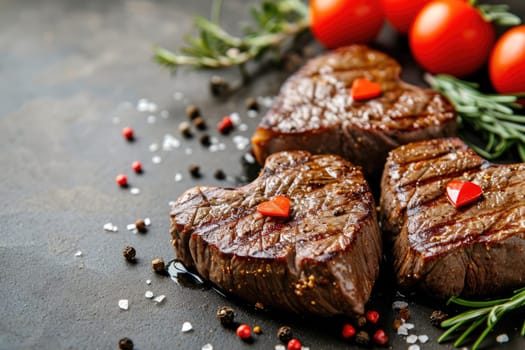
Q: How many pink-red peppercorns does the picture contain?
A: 9